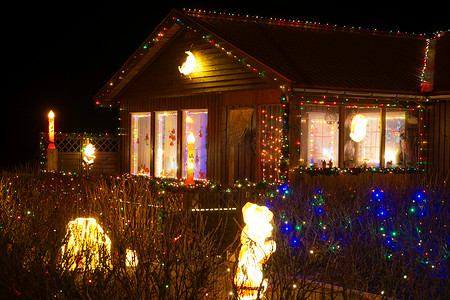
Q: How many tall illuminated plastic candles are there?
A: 2